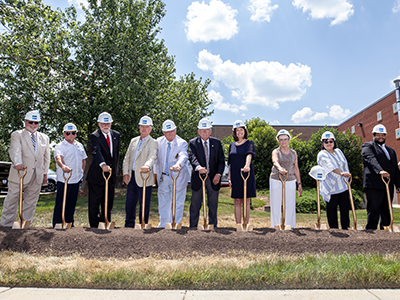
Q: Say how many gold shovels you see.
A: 11